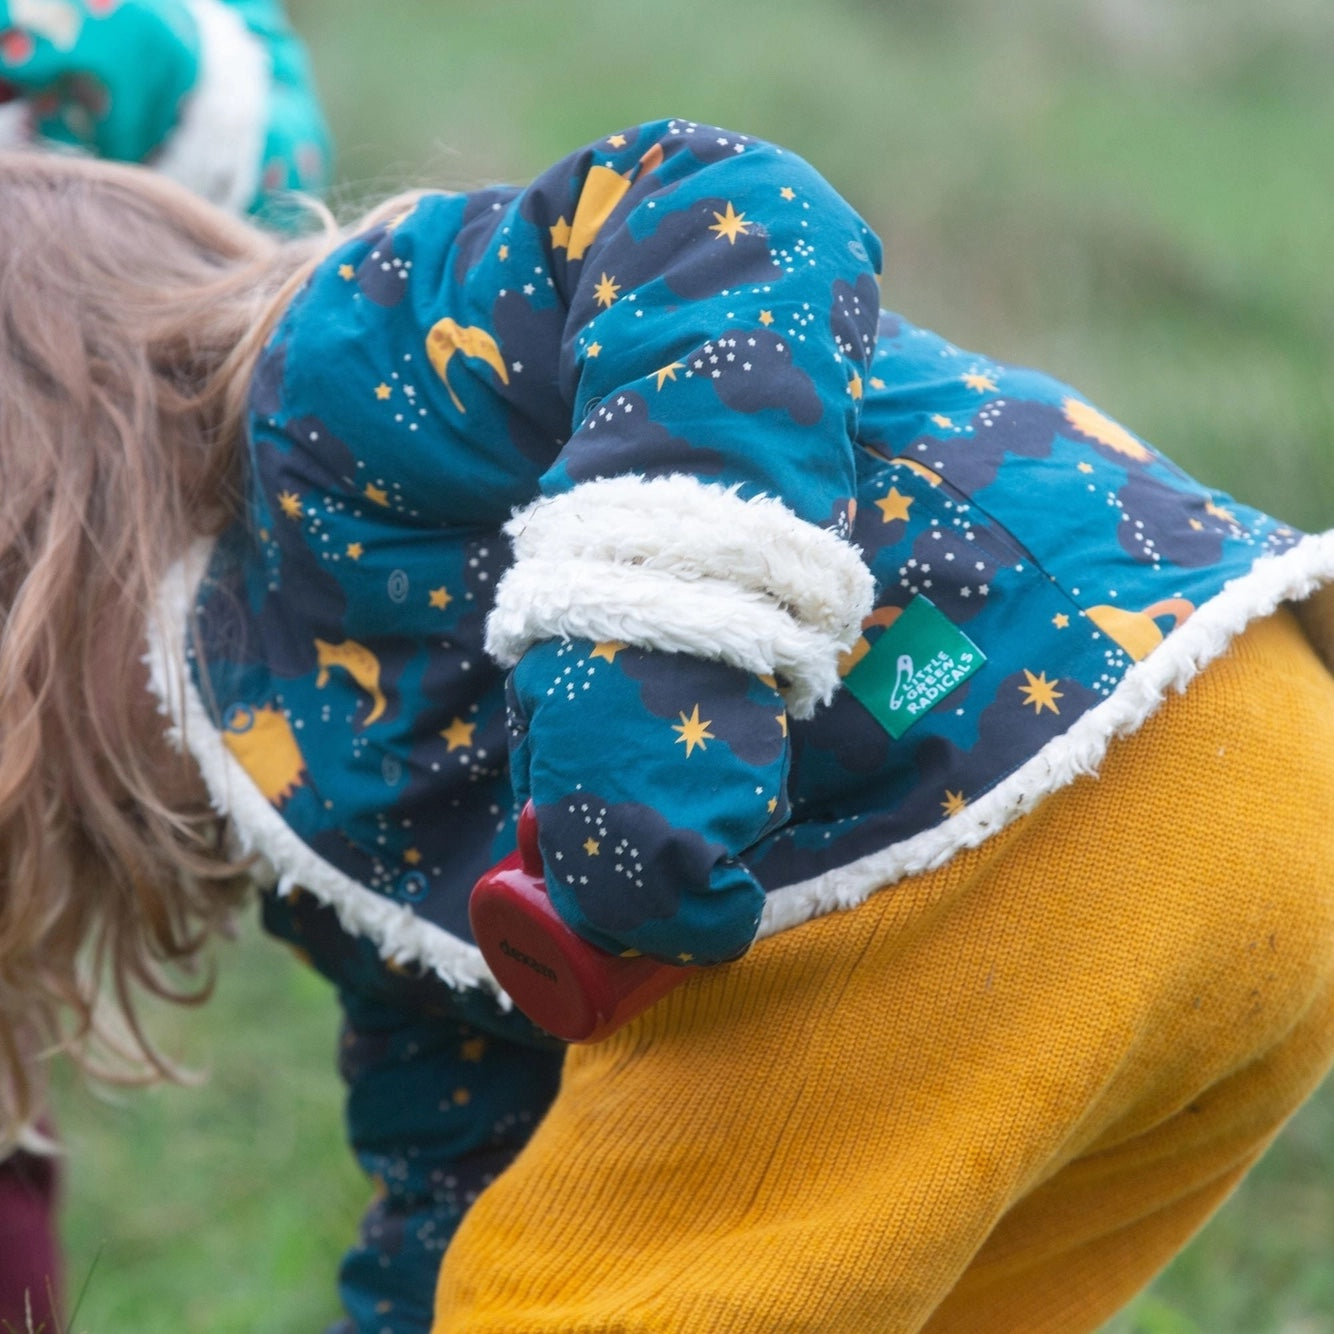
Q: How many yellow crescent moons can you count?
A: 2